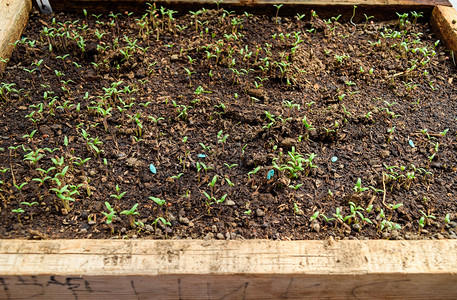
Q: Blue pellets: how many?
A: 5